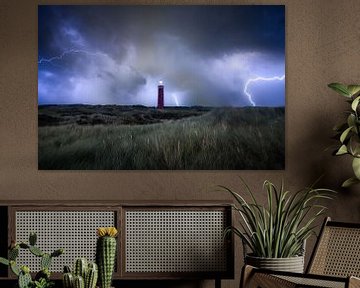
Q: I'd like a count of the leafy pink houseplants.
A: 0